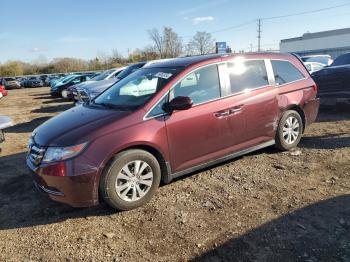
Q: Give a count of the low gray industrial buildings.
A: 1